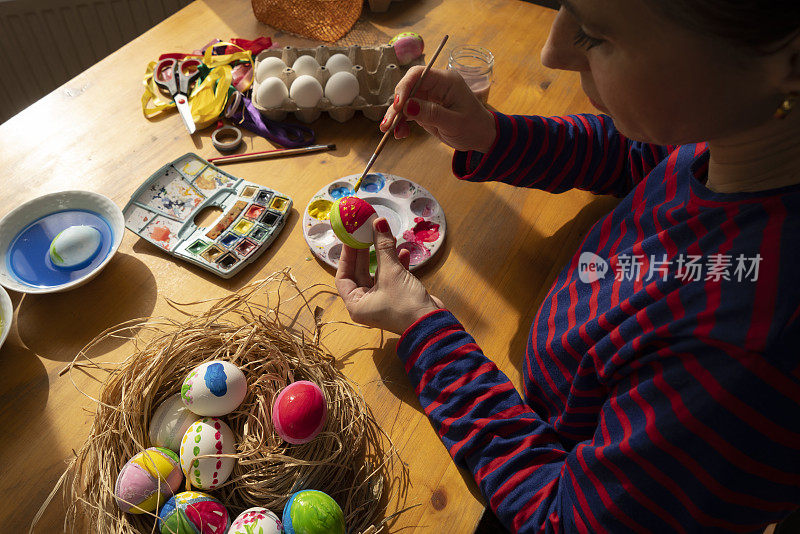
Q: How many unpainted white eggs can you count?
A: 6